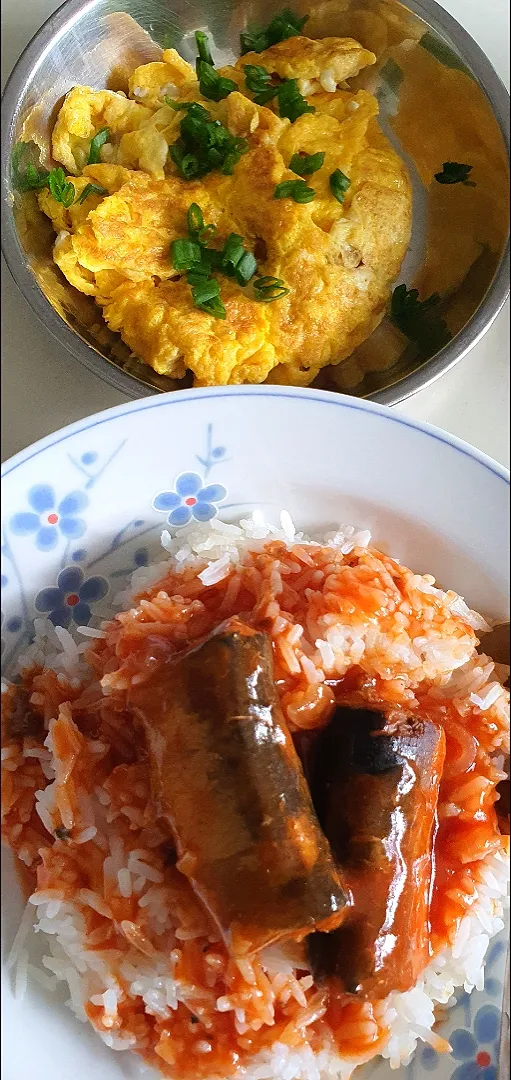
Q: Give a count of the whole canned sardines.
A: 2